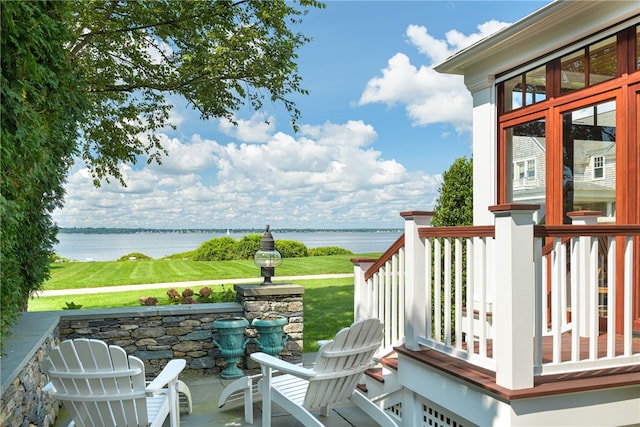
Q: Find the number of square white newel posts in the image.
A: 4